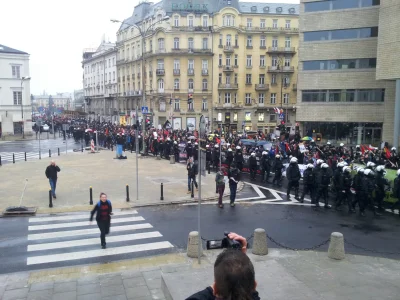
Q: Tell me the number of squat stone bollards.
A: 3